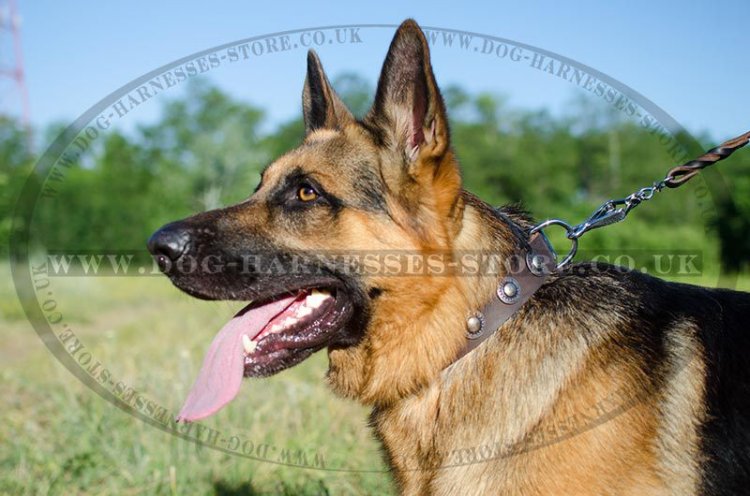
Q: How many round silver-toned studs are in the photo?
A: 3